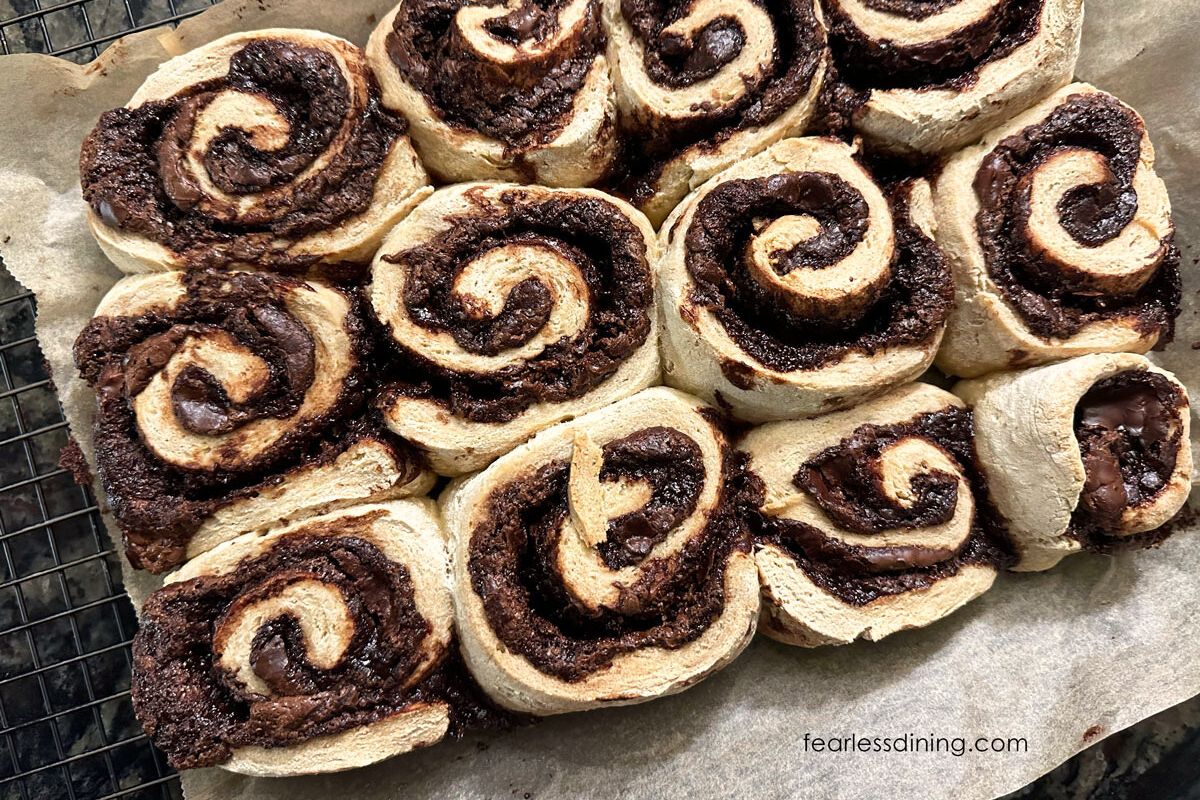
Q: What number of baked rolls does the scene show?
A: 12